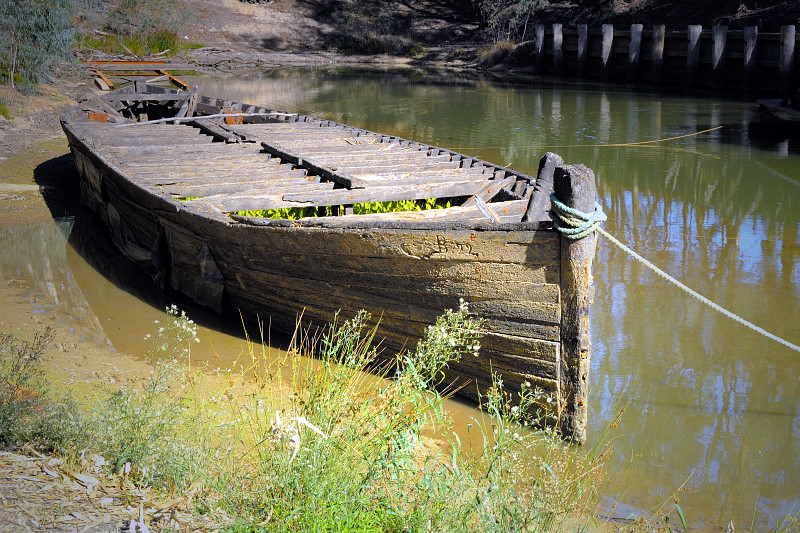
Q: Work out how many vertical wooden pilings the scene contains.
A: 10